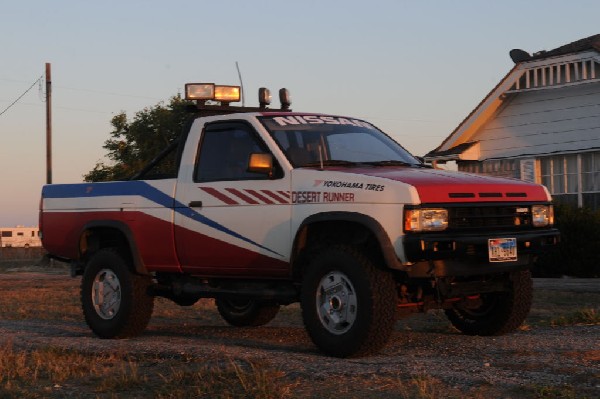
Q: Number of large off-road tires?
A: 4